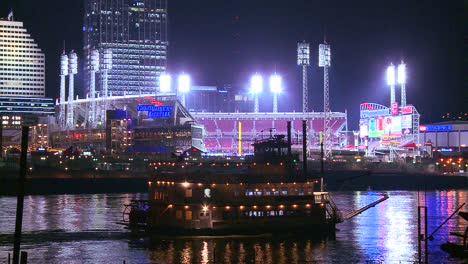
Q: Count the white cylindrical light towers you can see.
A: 12